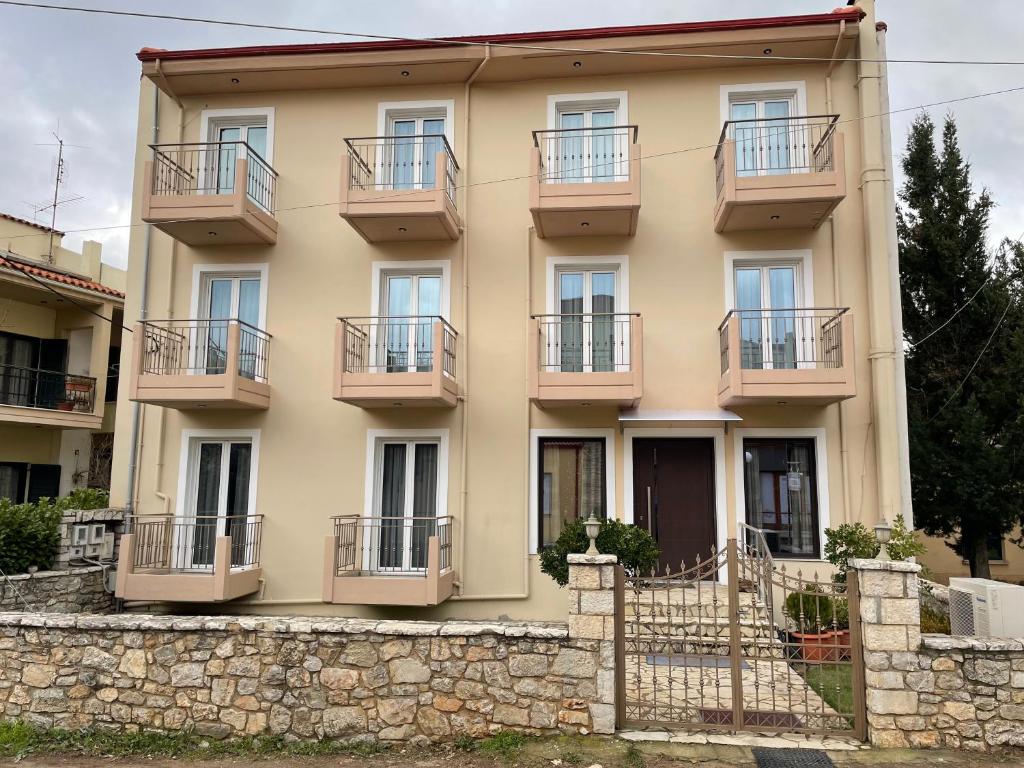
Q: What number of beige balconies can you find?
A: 10